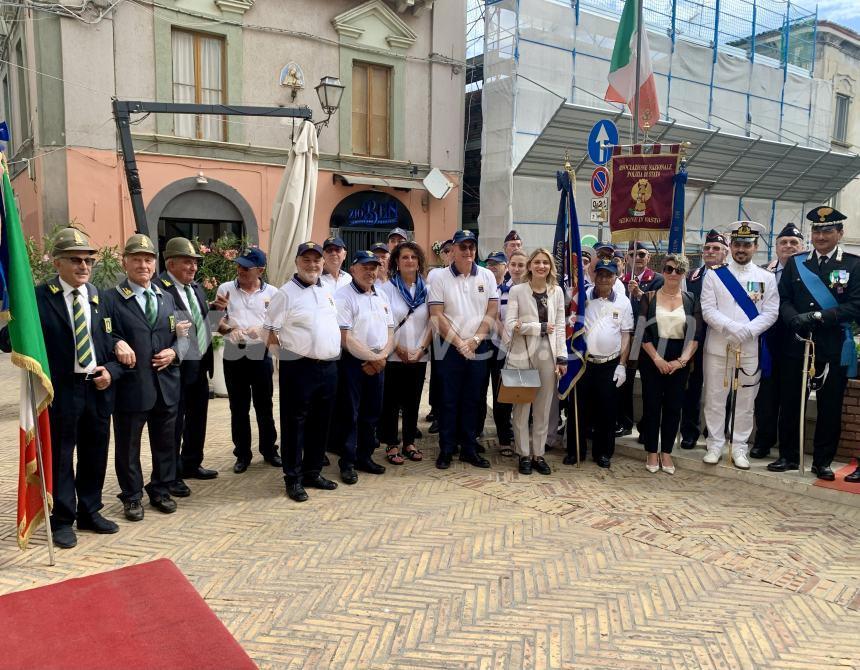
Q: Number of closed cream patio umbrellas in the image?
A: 1